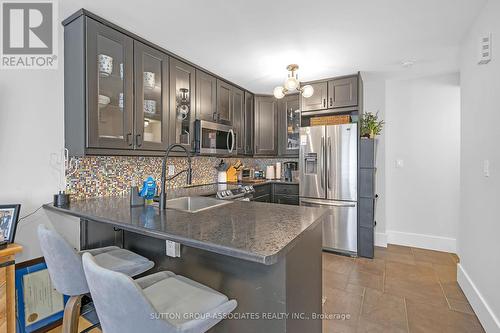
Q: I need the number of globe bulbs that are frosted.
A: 3